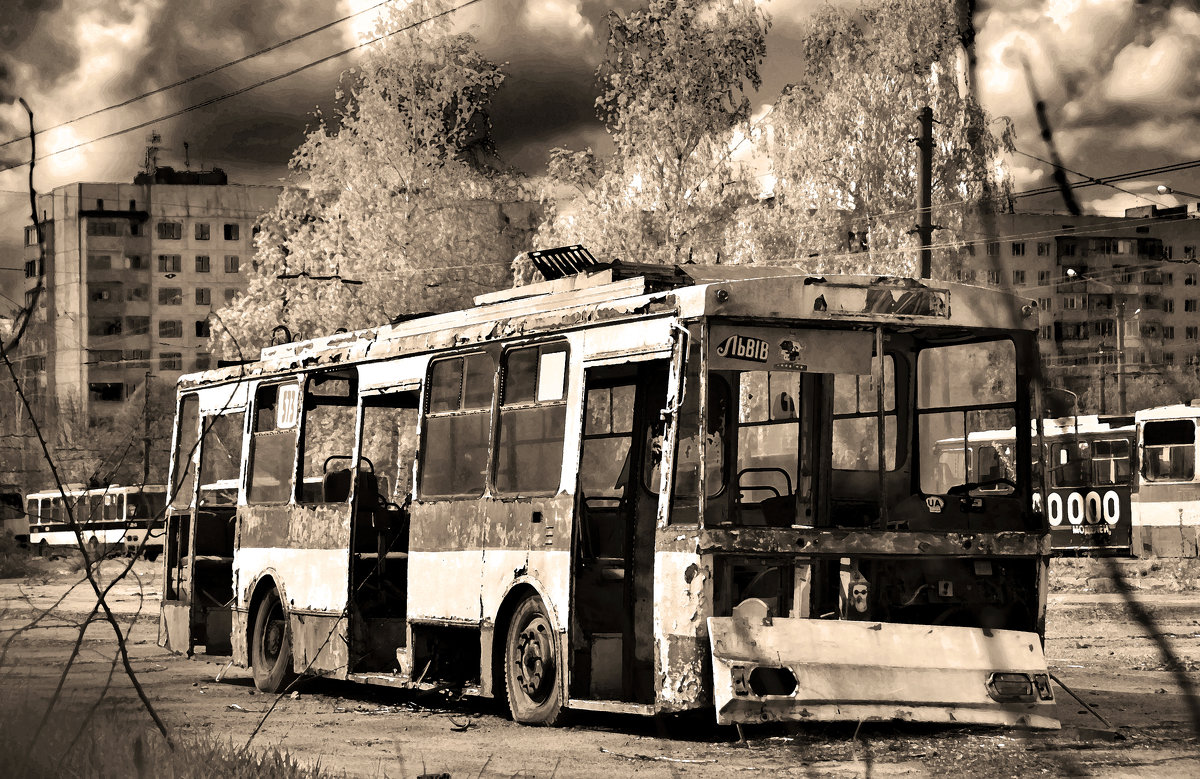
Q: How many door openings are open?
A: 3